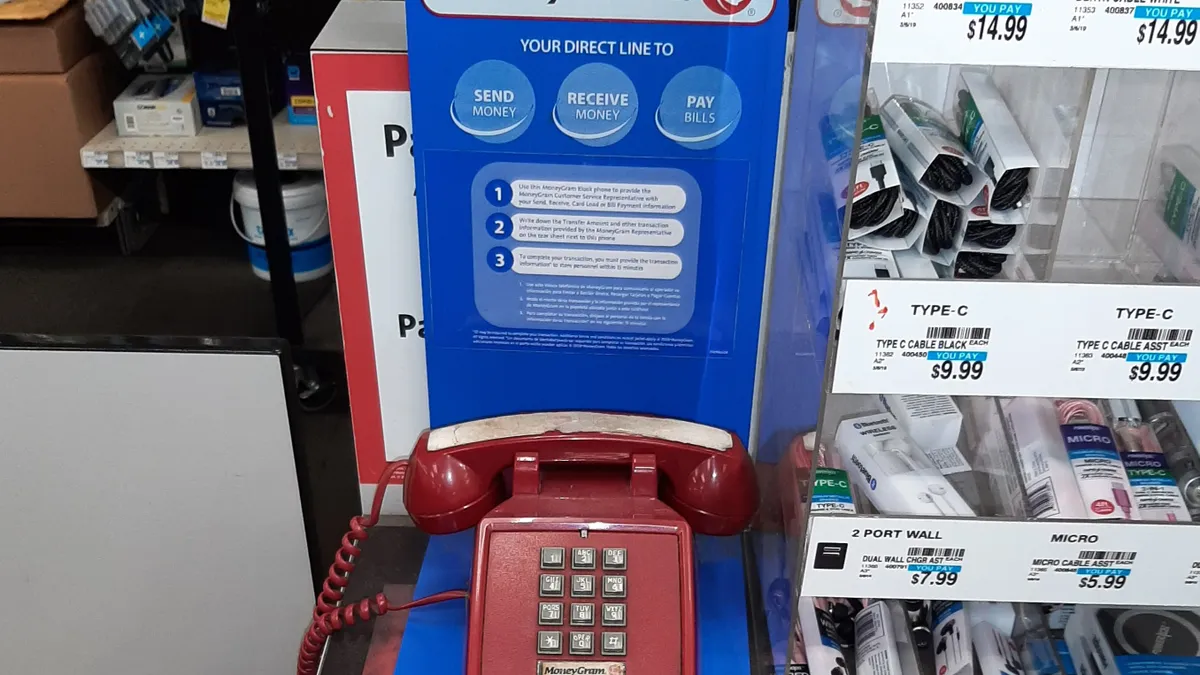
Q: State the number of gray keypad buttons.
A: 12